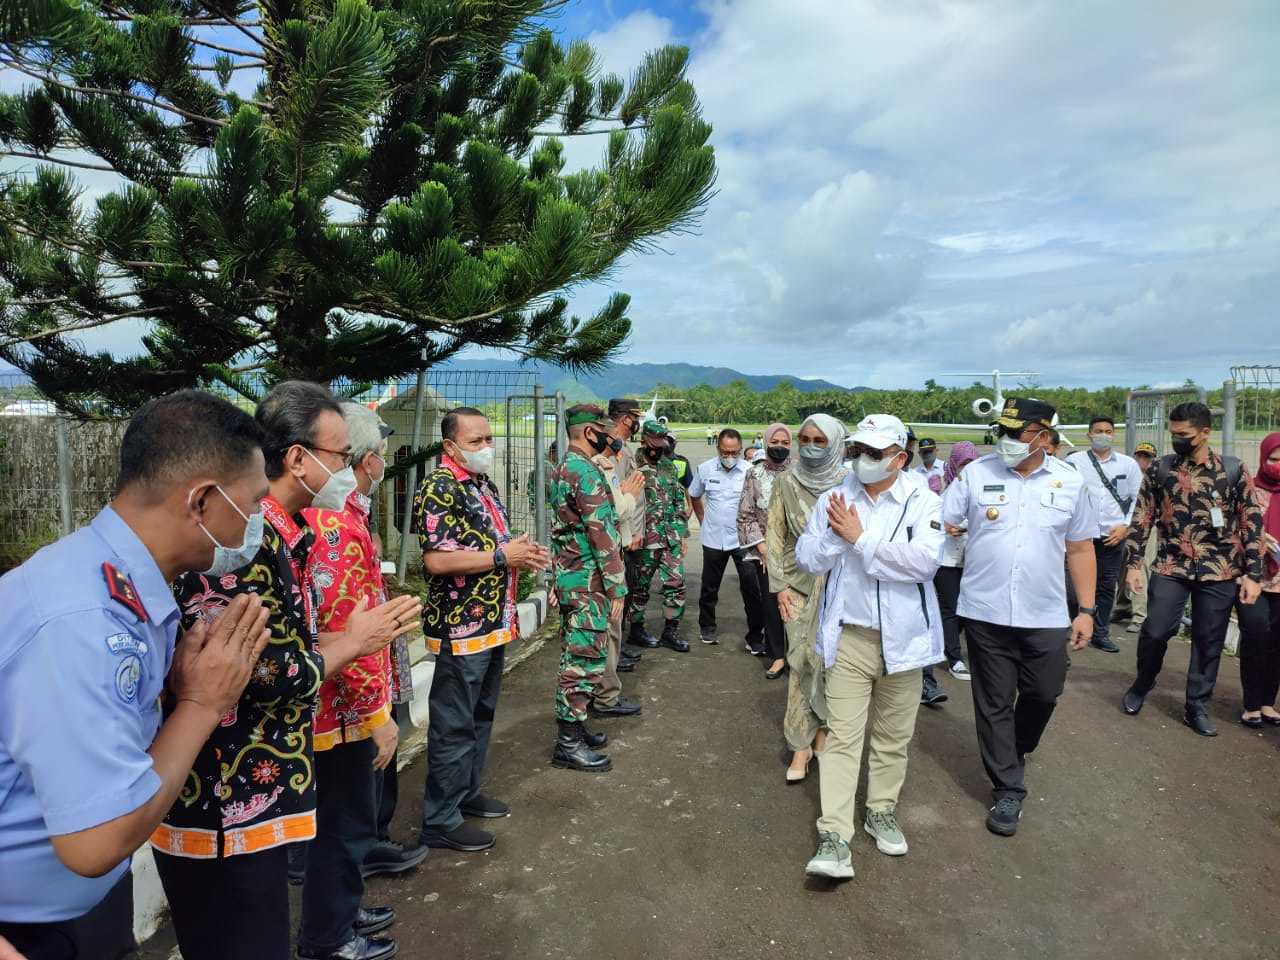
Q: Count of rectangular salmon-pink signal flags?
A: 0